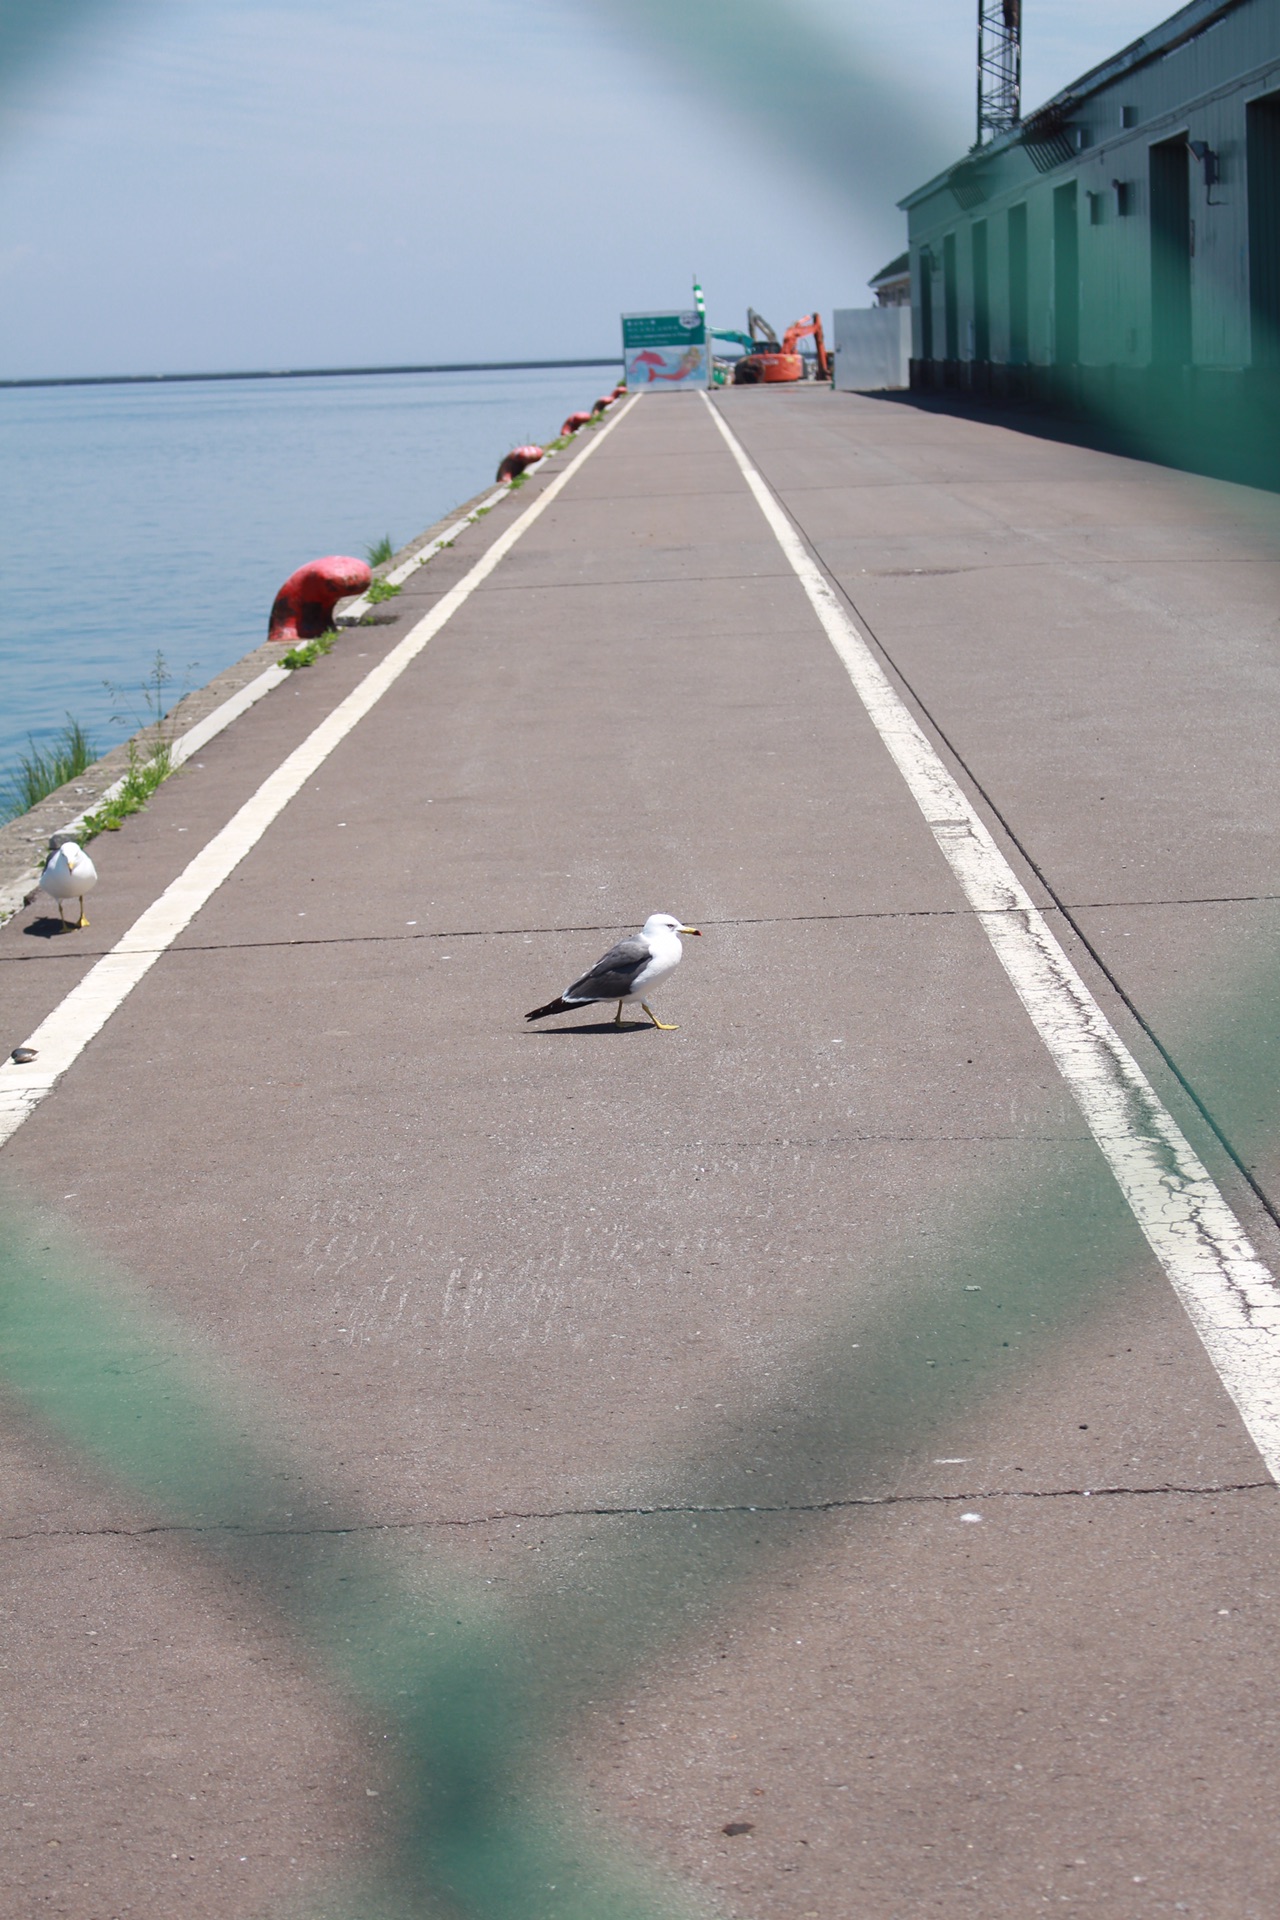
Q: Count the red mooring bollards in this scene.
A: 5